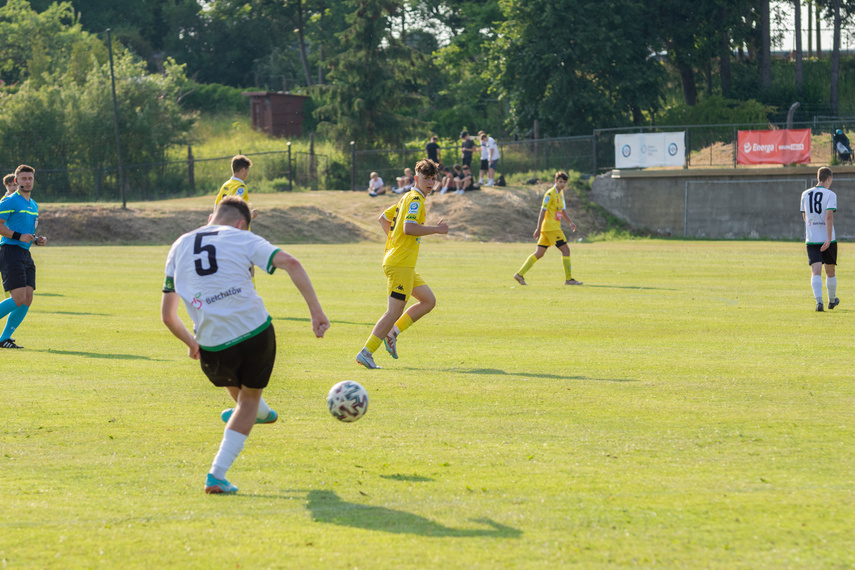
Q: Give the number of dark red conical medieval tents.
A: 0